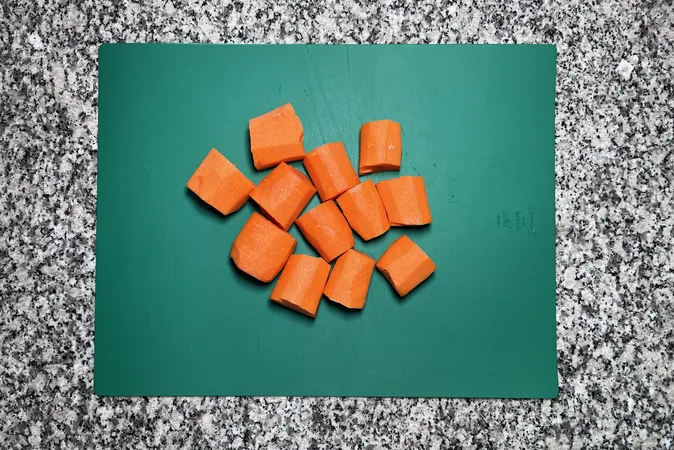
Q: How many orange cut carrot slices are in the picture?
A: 12